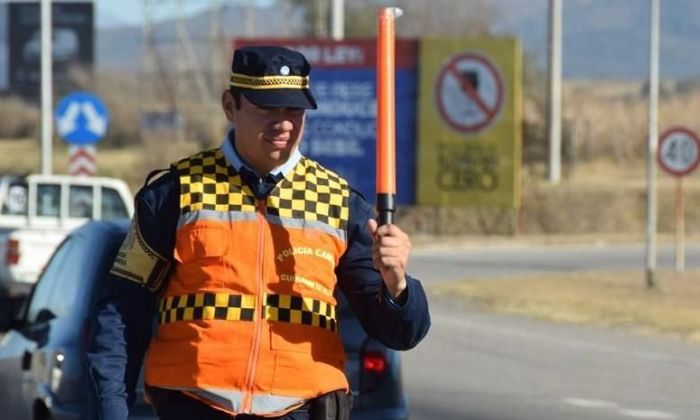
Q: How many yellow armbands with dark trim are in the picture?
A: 1